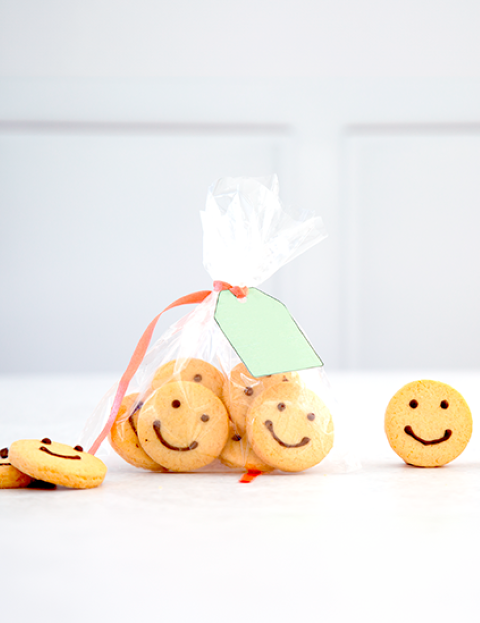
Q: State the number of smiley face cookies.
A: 9